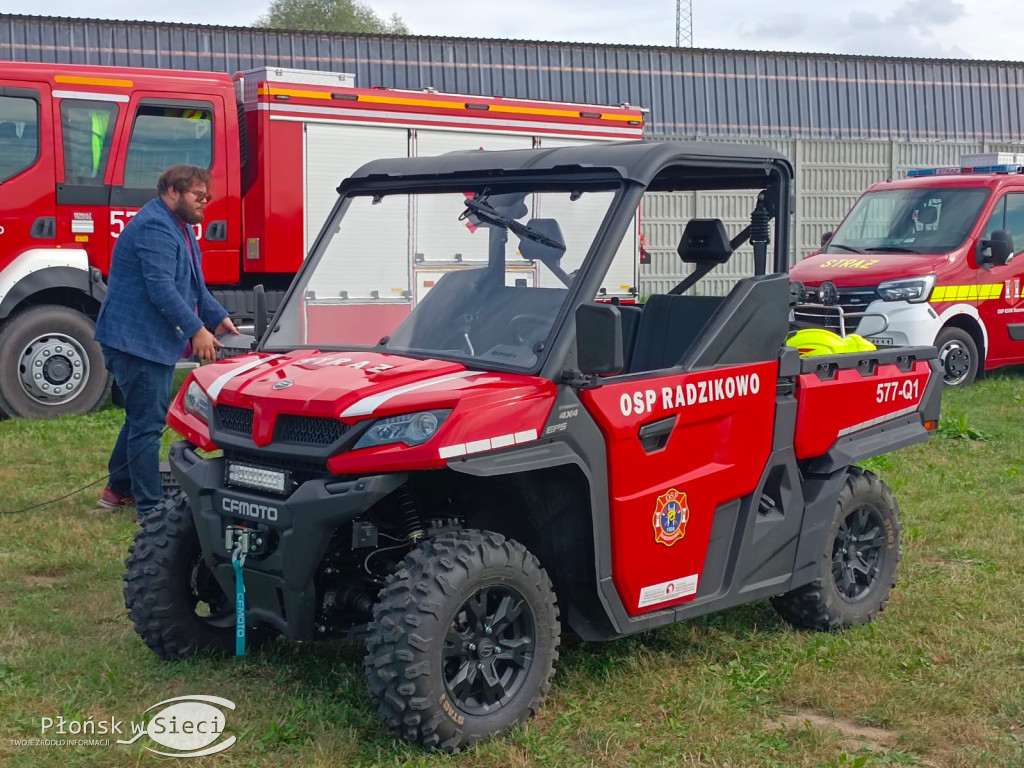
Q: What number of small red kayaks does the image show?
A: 0